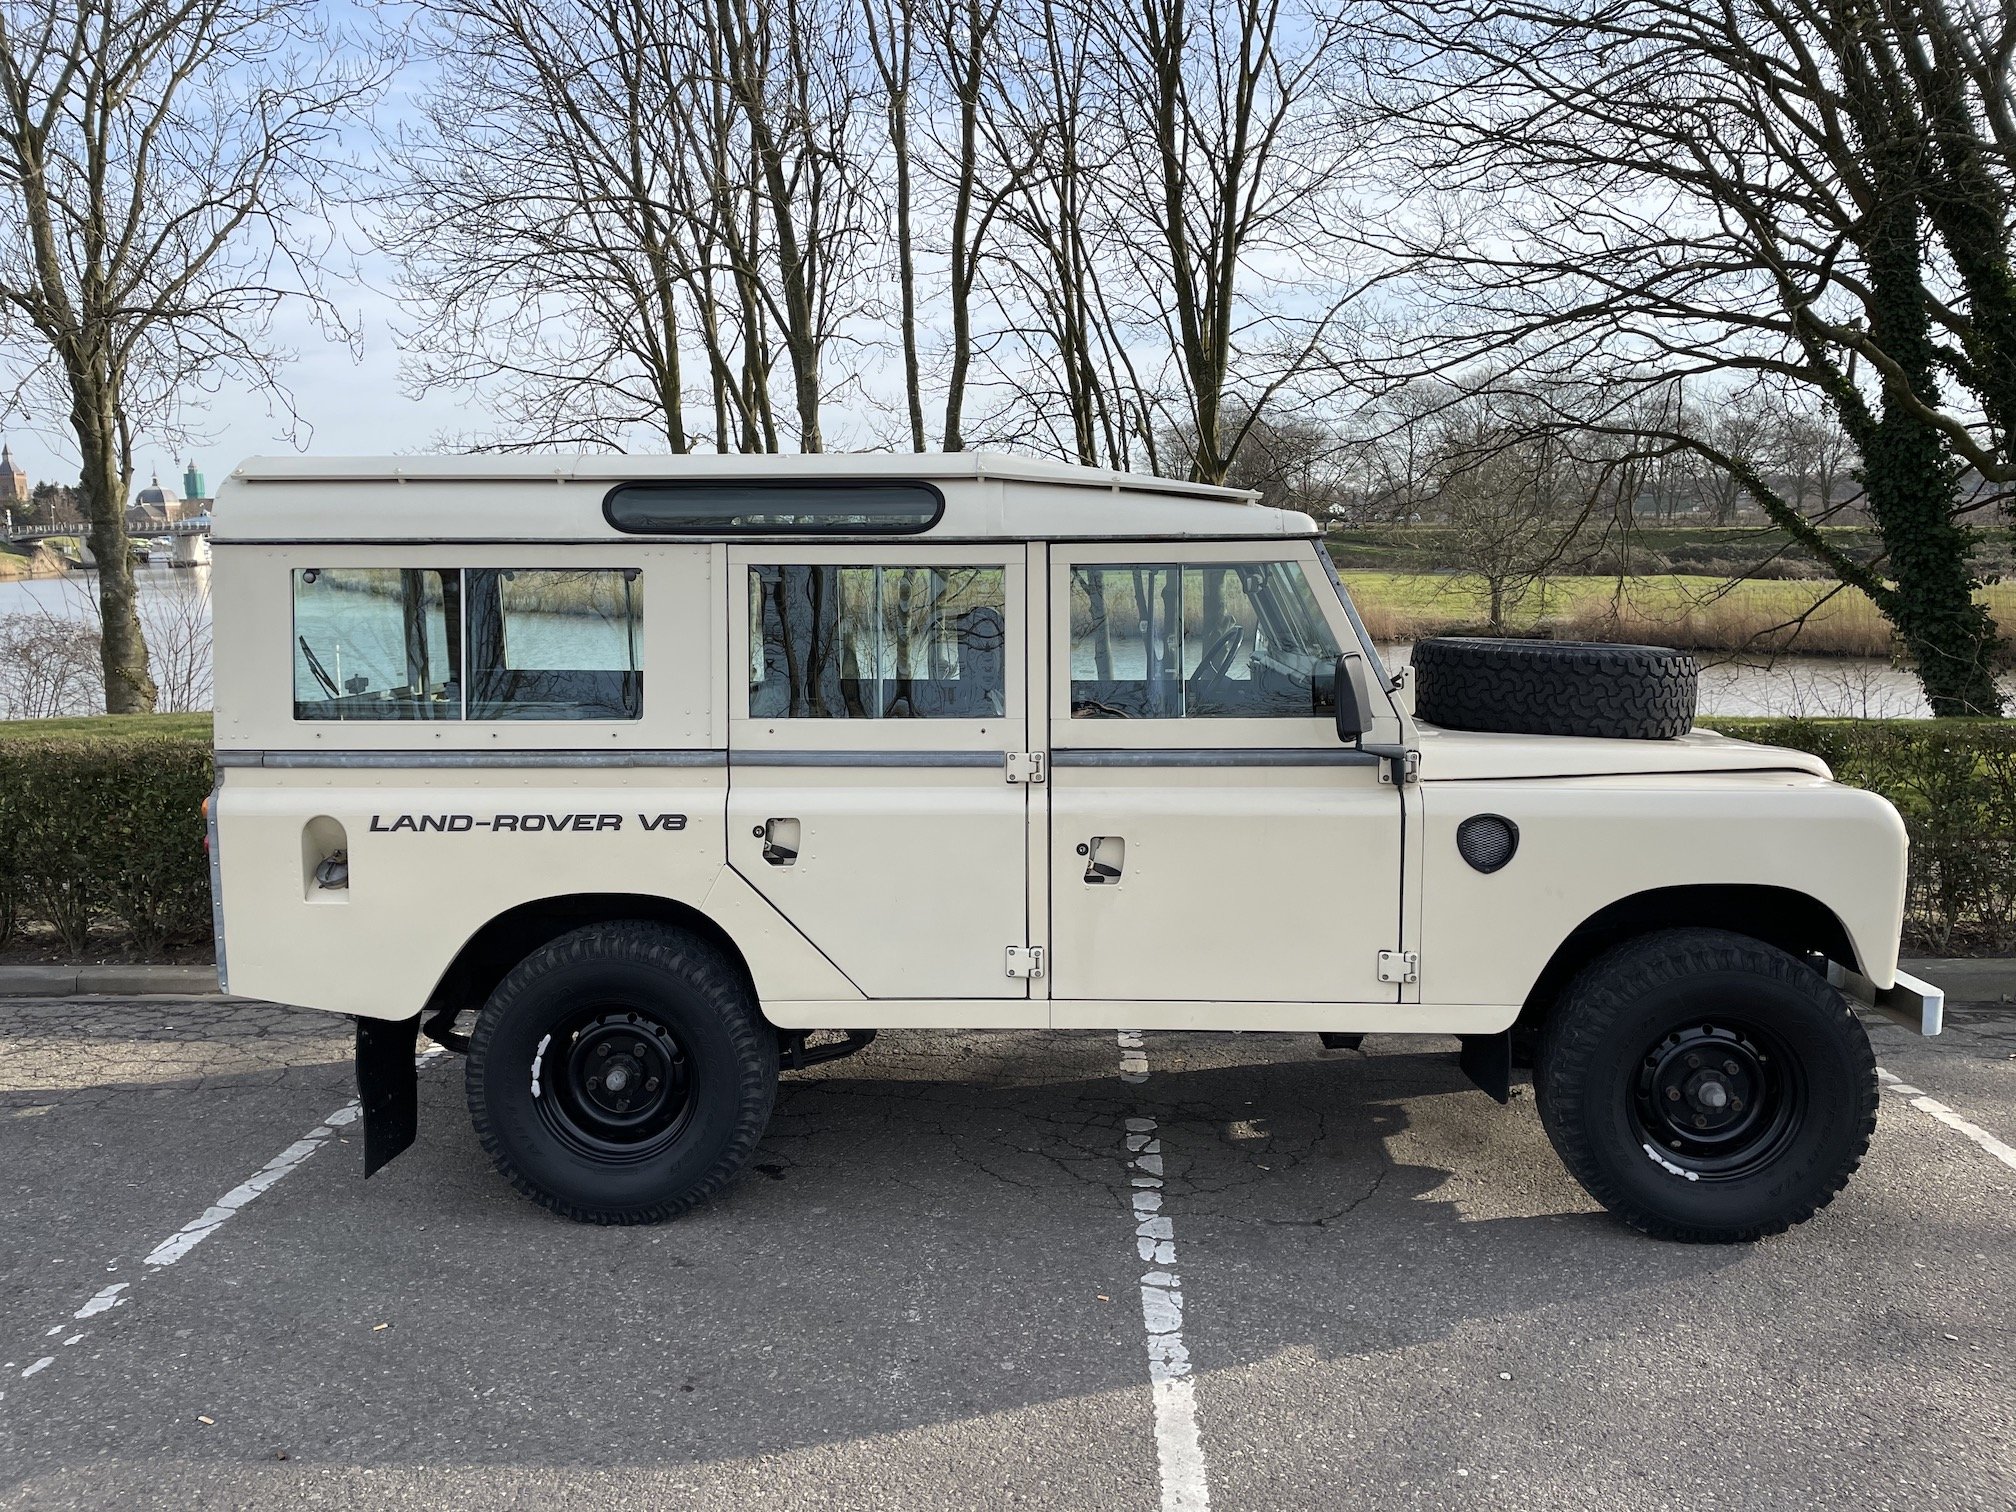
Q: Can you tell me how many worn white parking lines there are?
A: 3